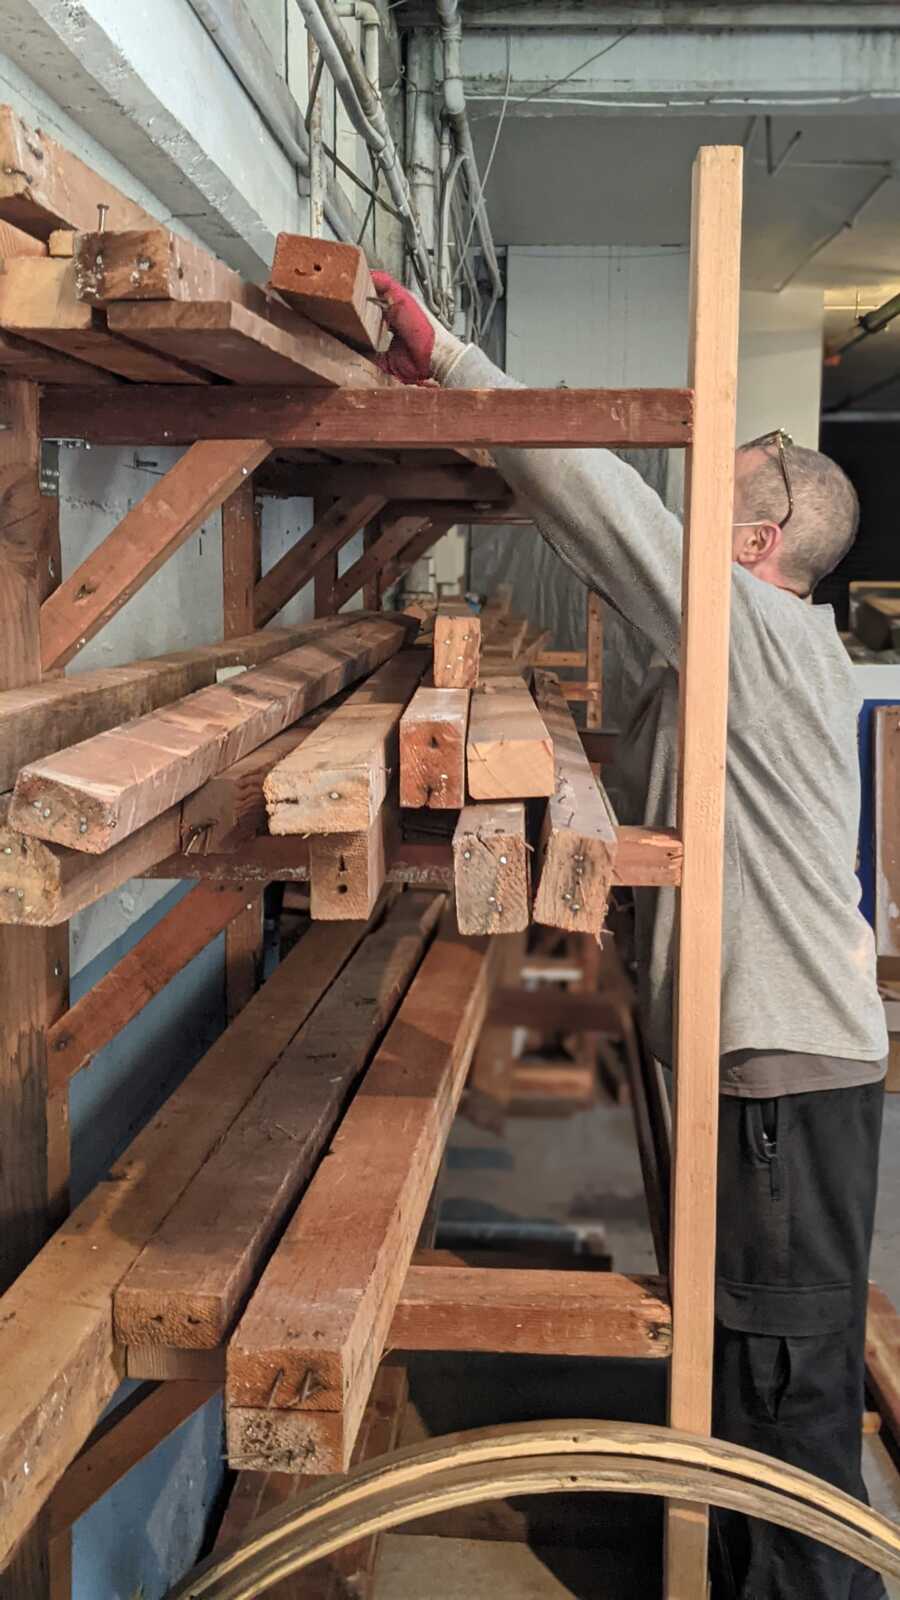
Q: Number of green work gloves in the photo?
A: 0